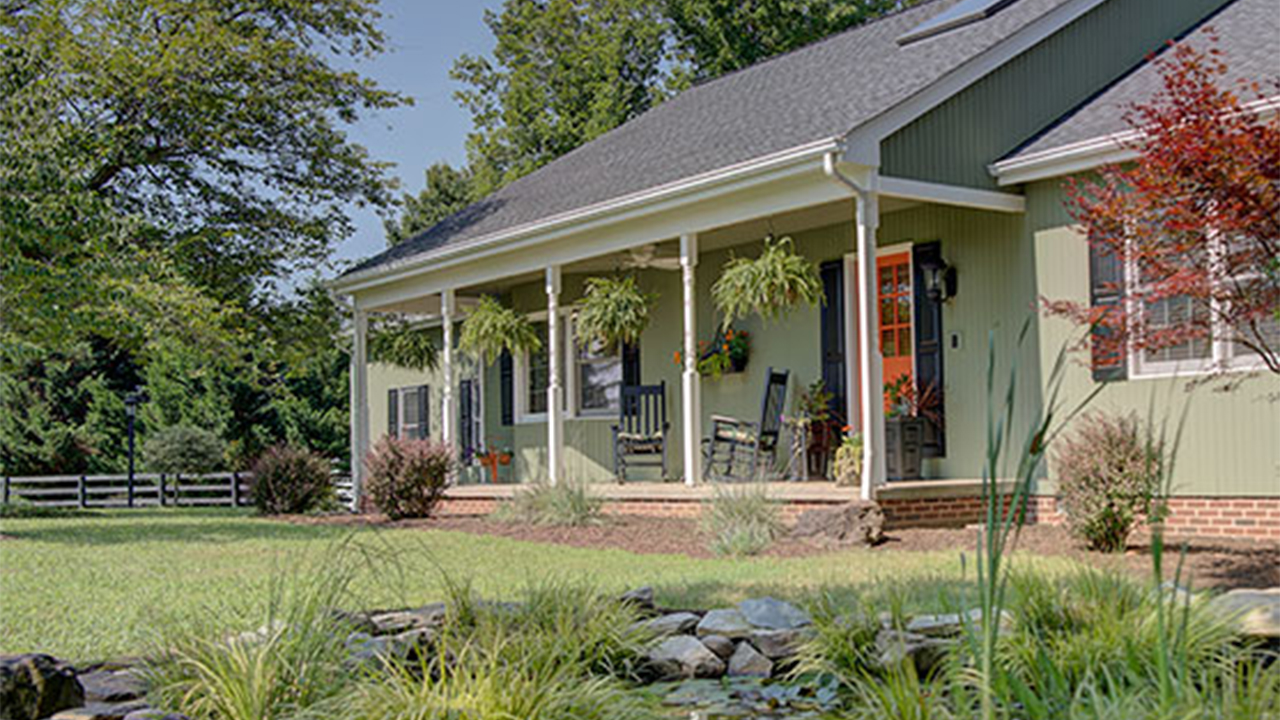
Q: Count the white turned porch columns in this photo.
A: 5